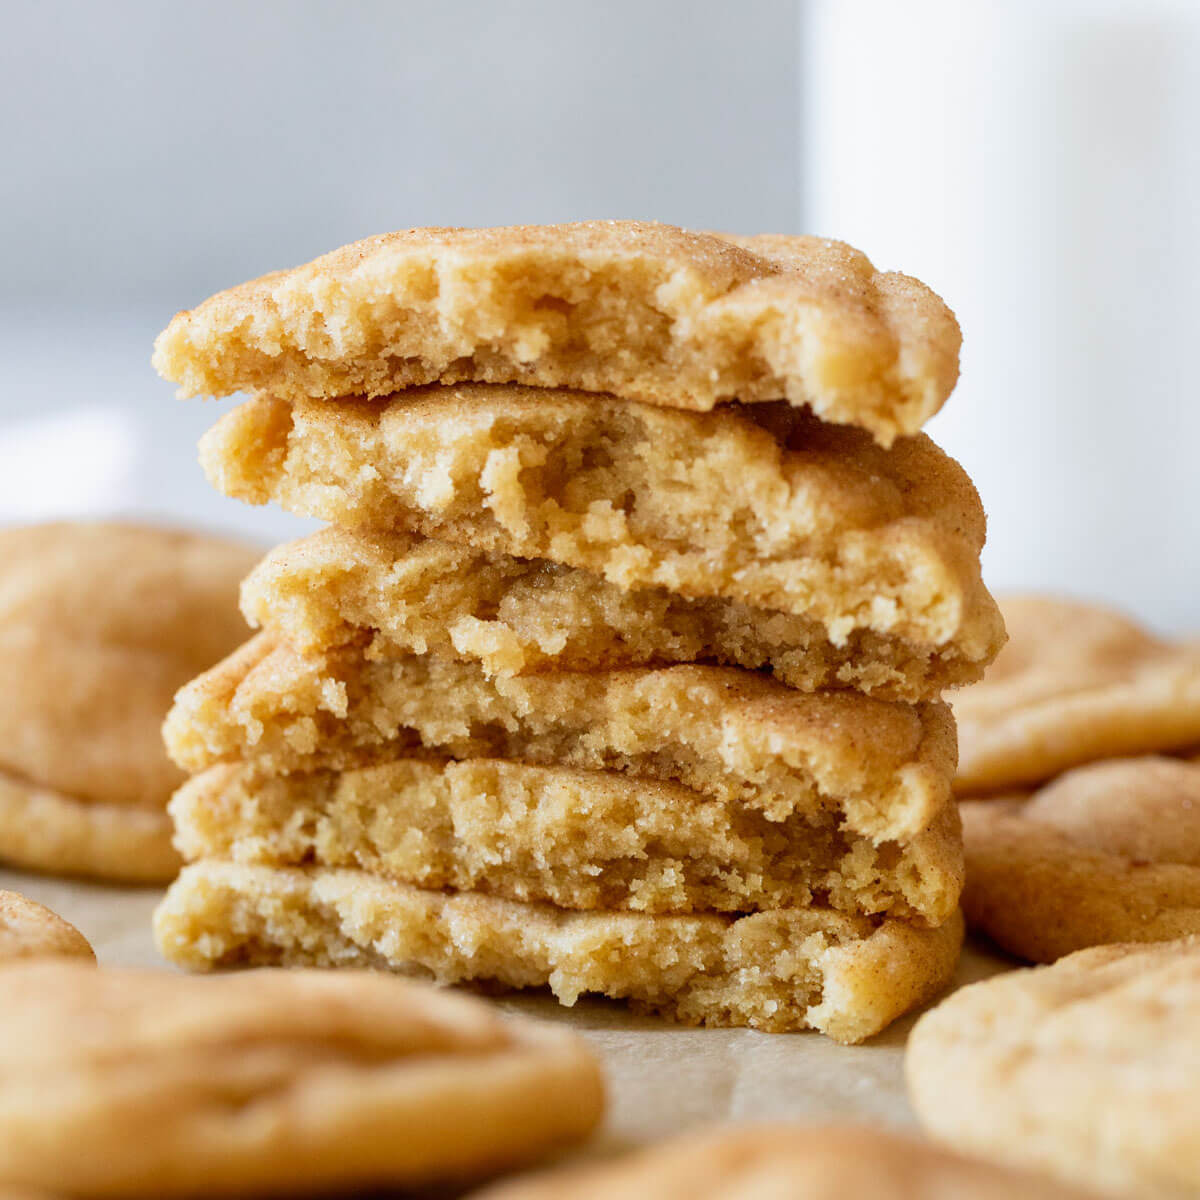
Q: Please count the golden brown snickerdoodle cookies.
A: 13